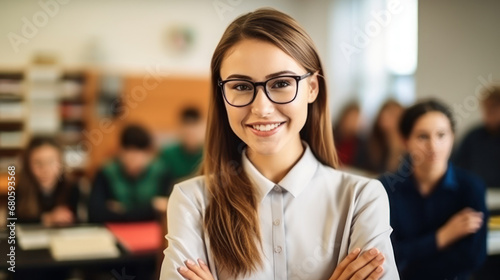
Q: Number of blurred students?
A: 7